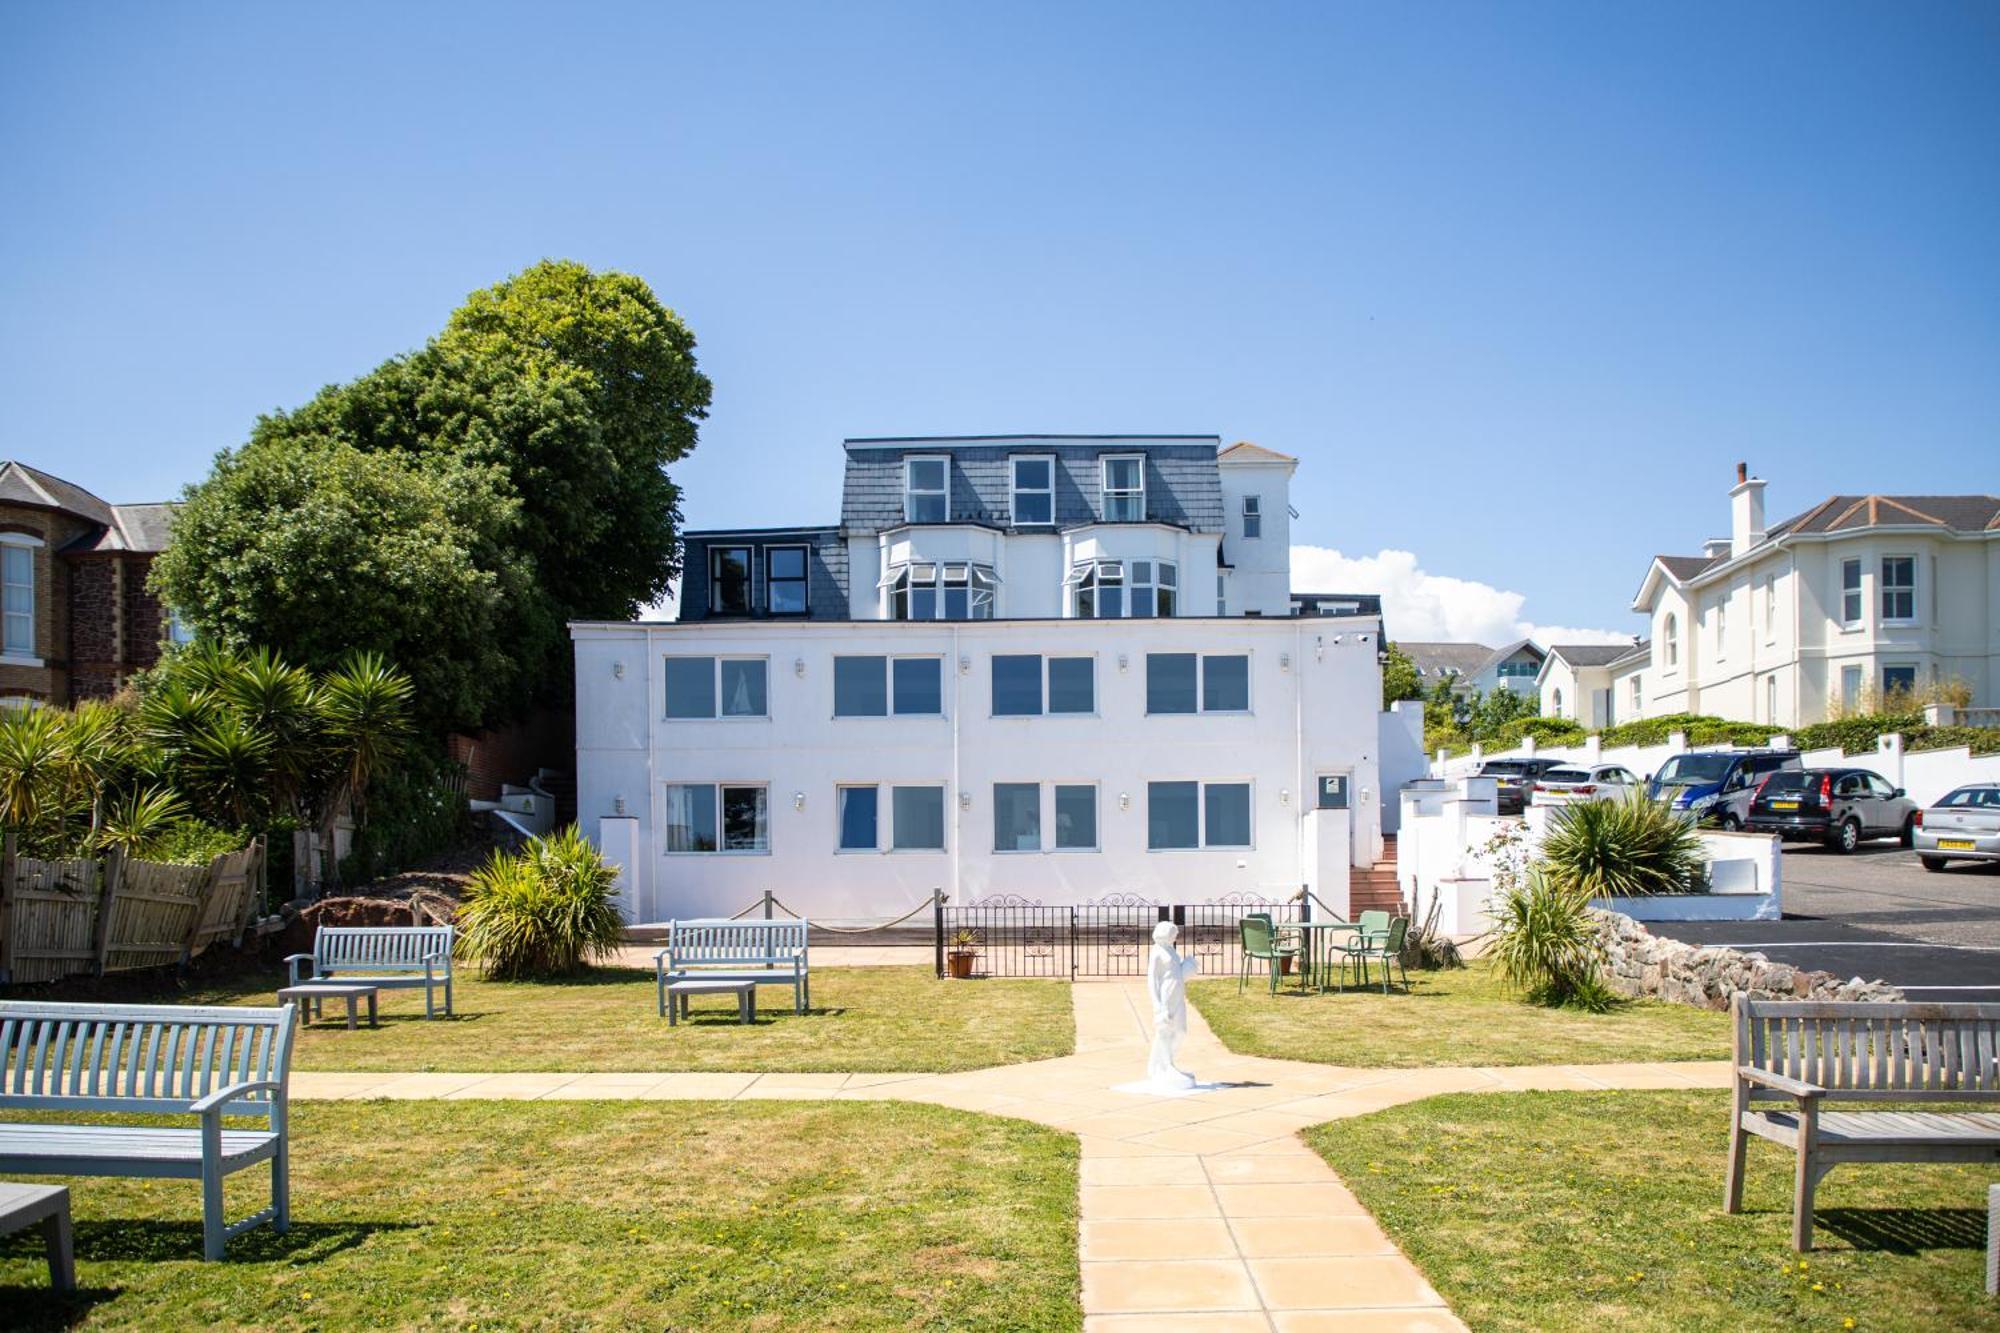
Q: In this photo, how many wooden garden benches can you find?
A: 4